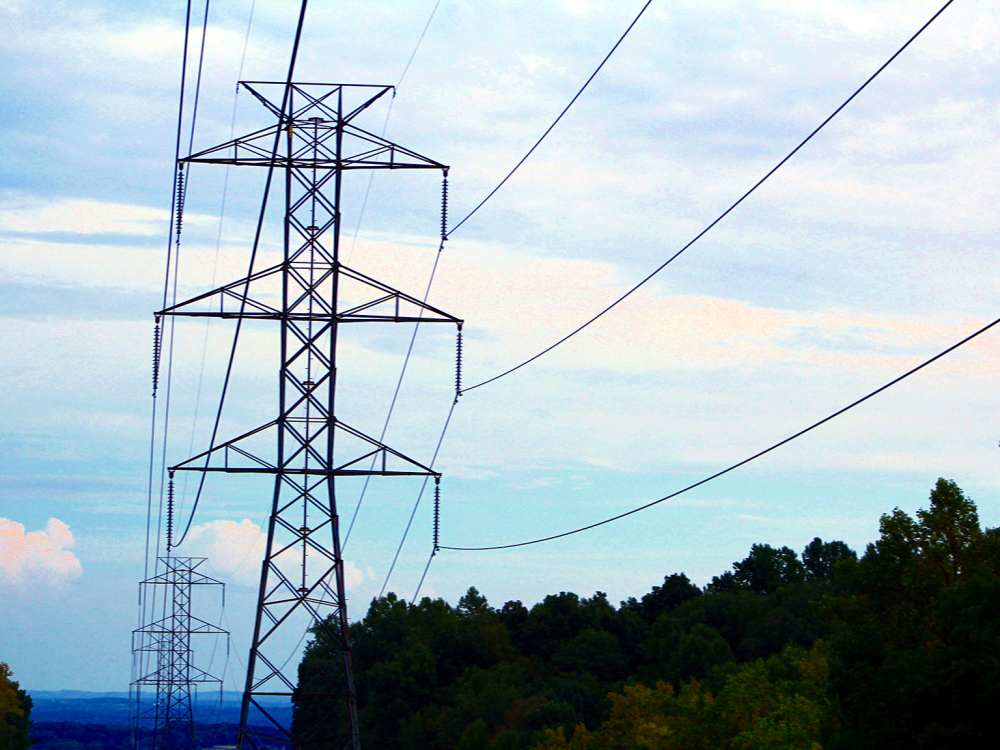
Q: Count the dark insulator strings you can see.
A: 6